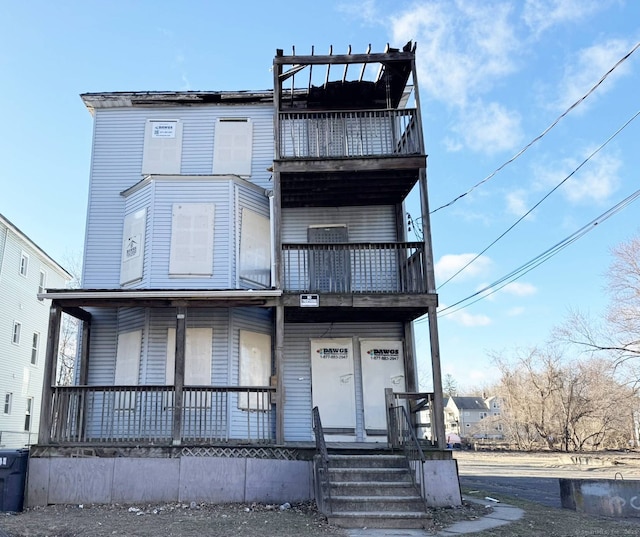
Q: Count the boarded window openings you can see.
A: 8